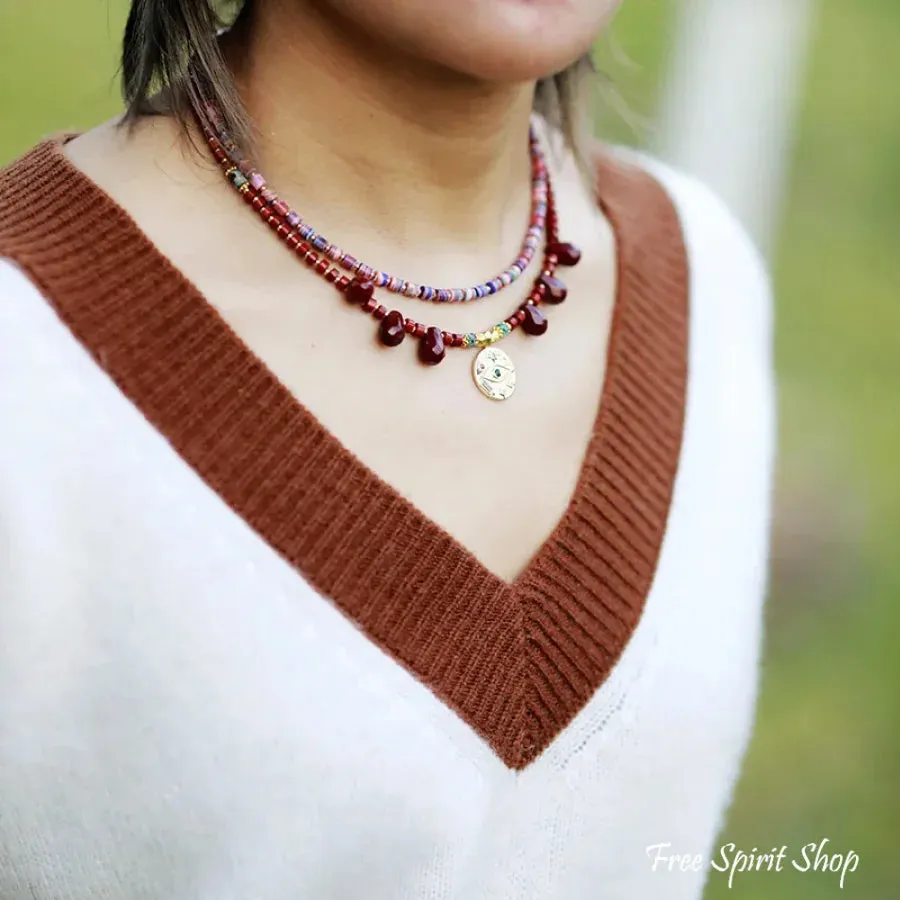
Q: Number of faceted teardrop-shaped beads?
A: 6